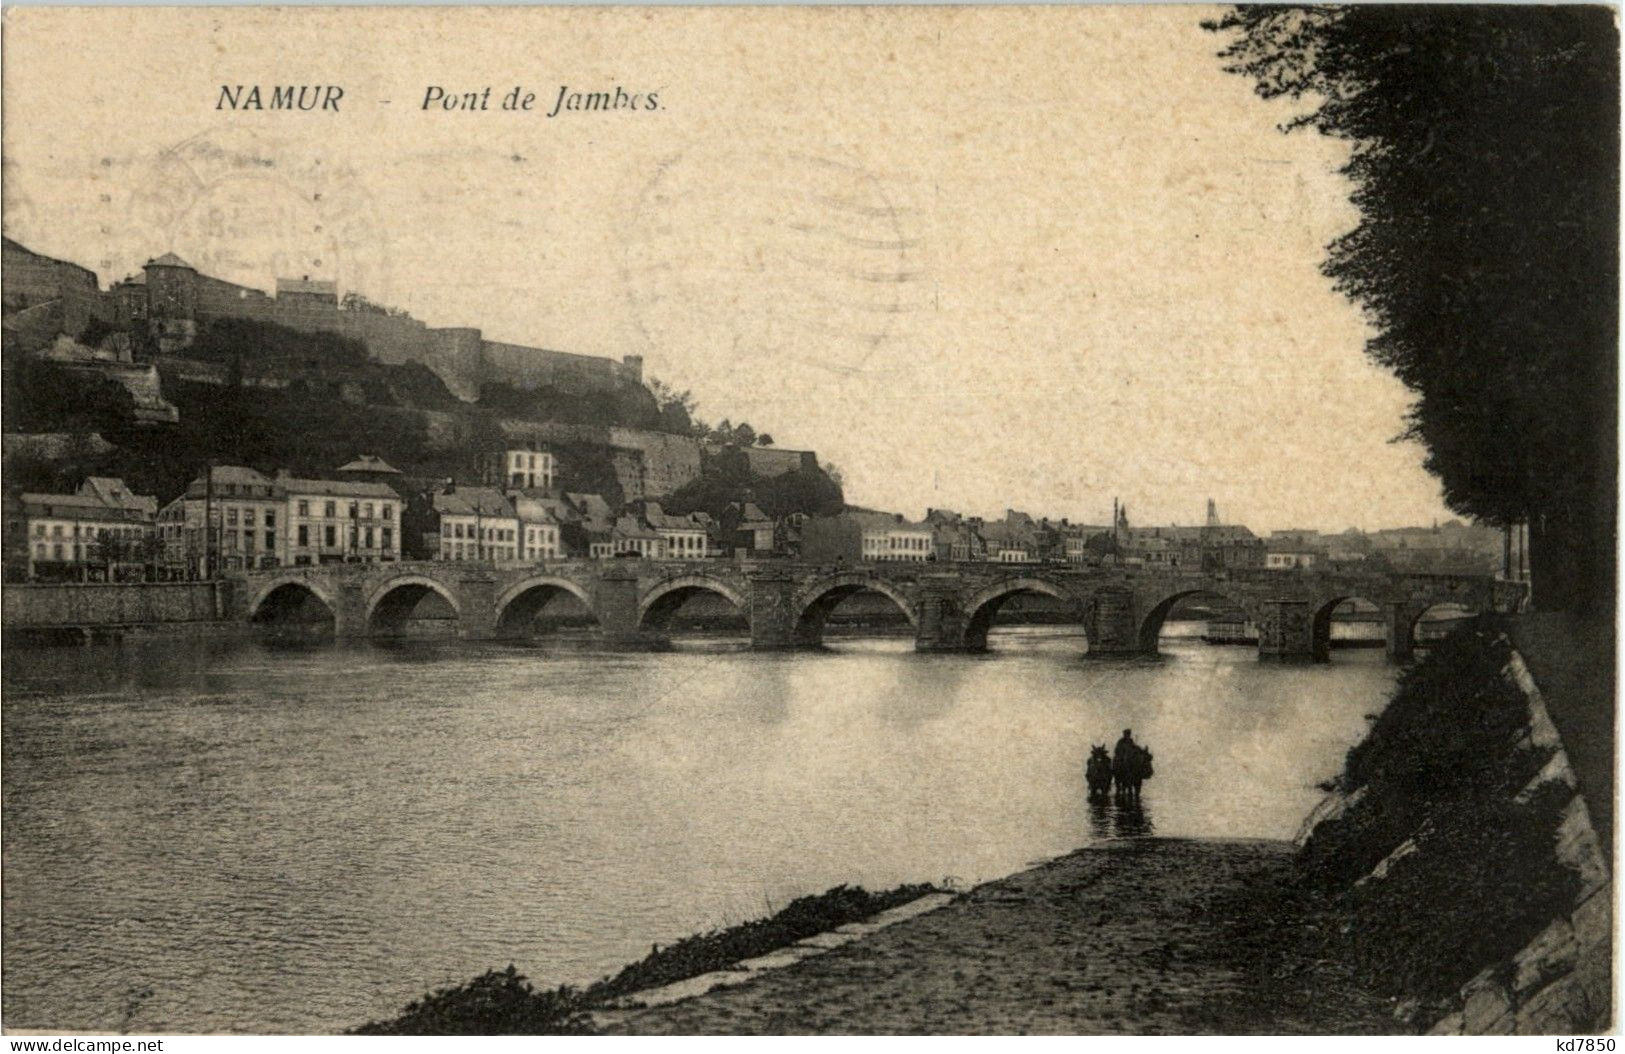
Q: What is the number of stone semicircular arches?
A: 9